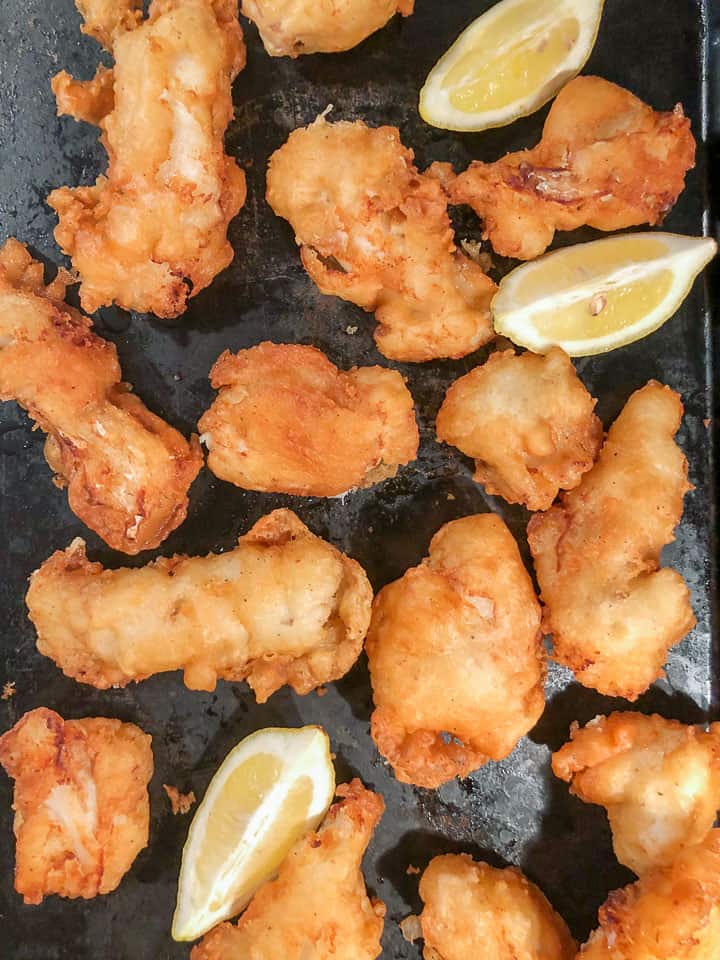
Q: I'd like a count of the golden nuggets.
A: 15